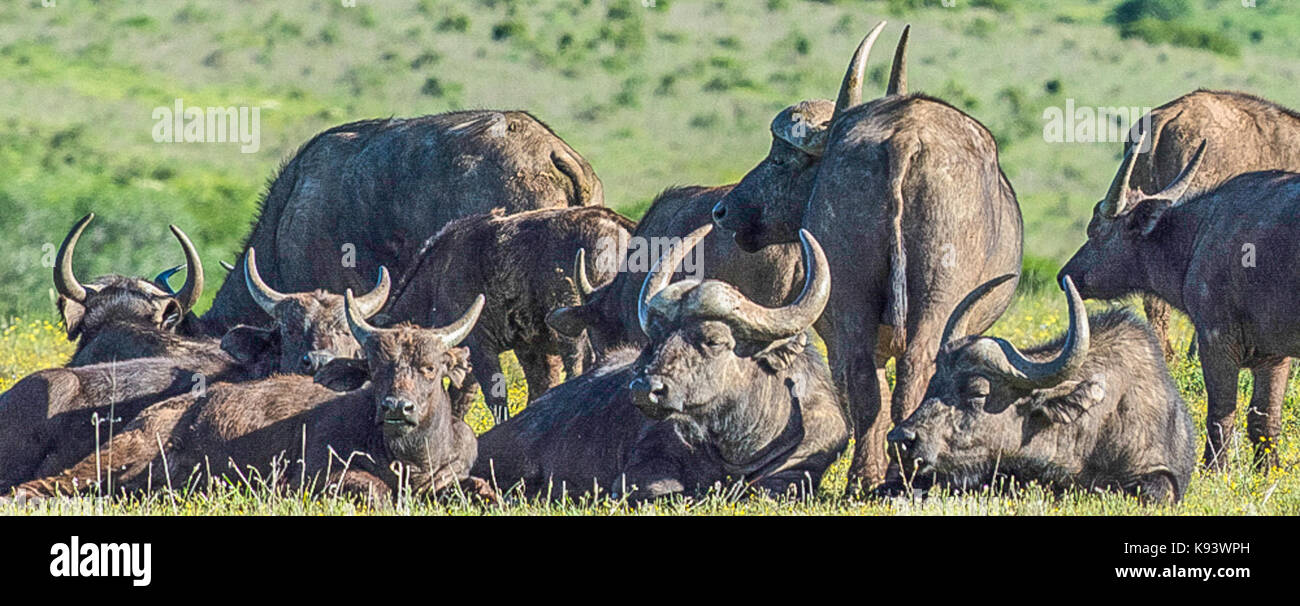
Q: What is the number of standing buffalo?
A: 6